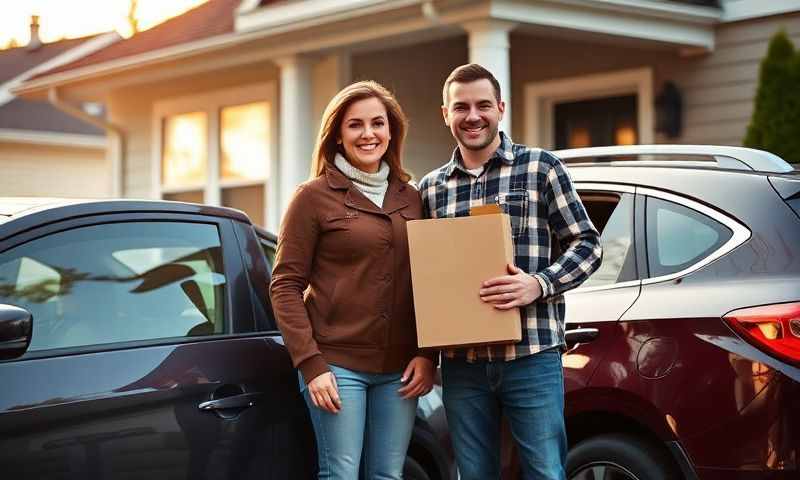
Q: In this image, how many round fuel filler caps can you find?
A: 1